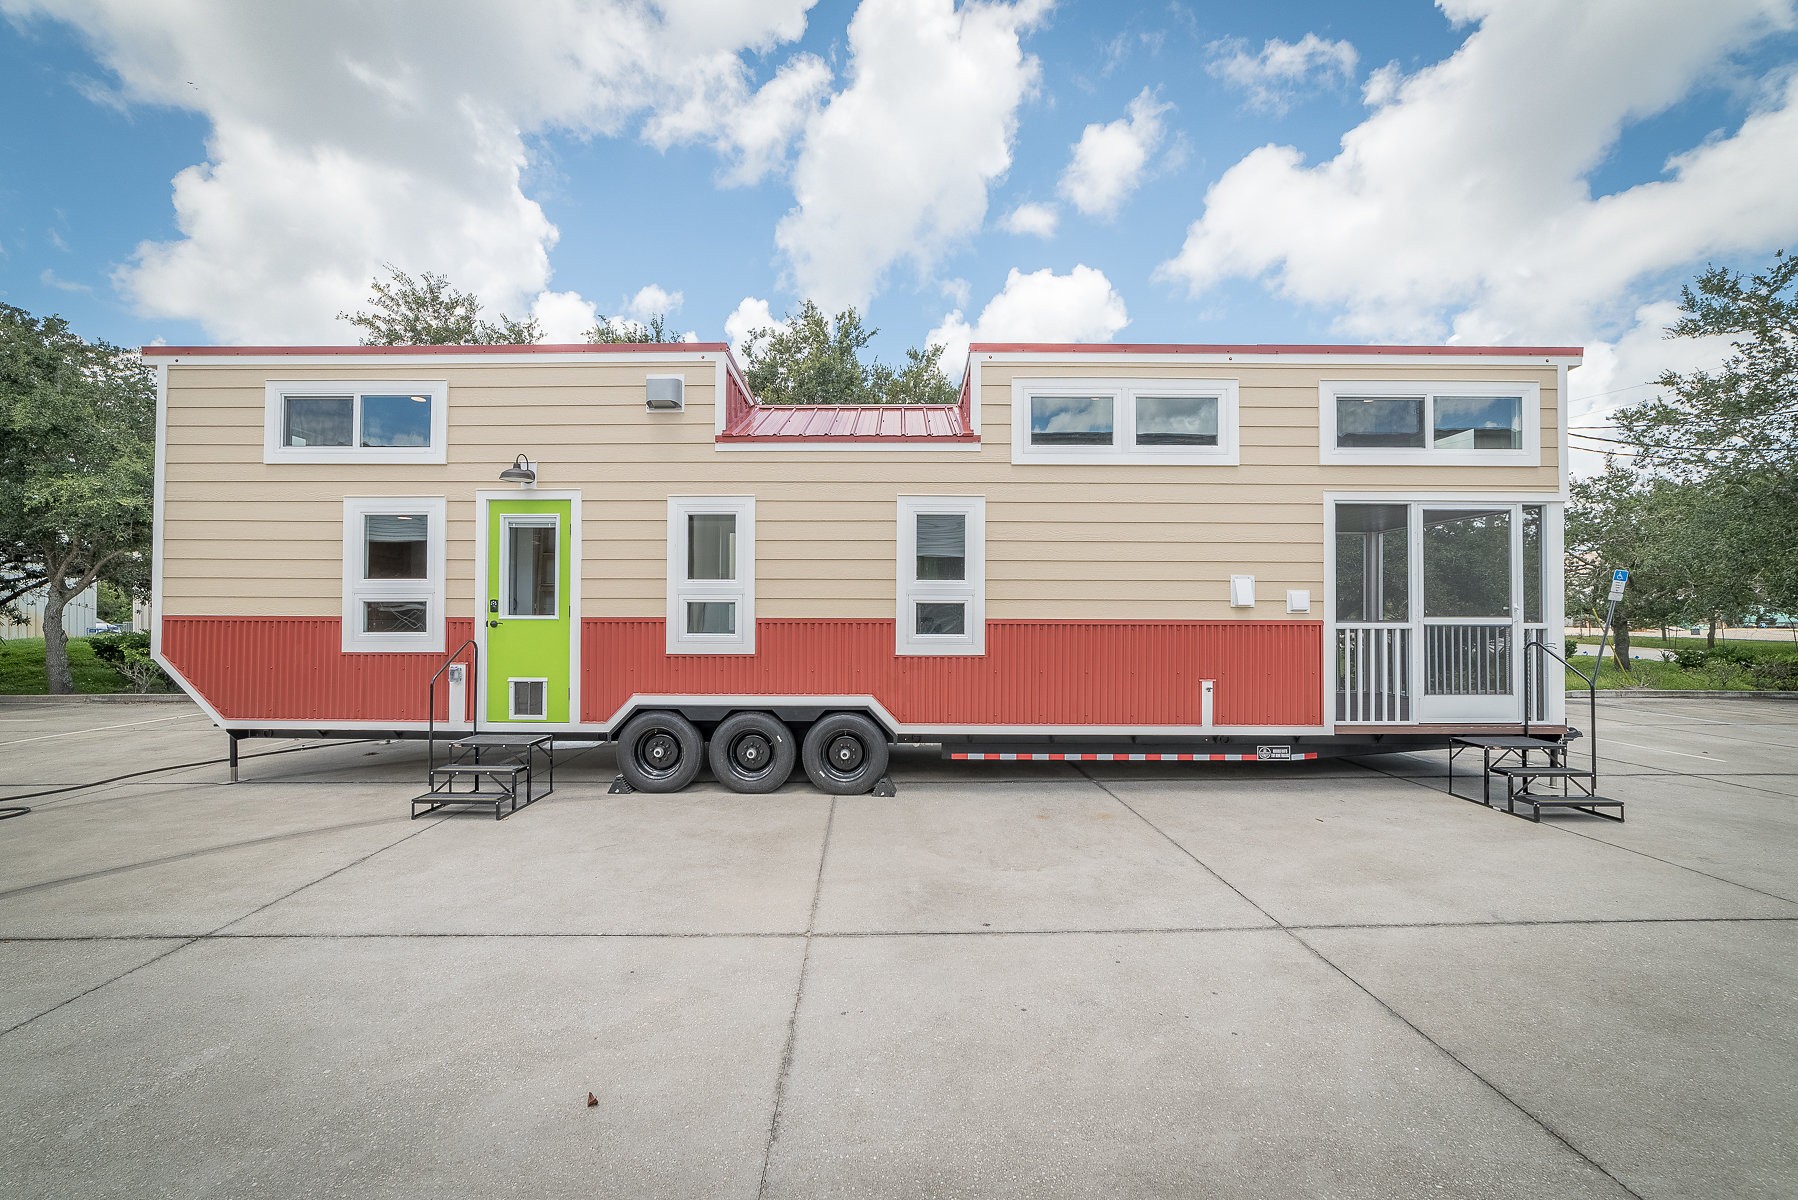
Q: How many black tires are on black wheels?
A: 3